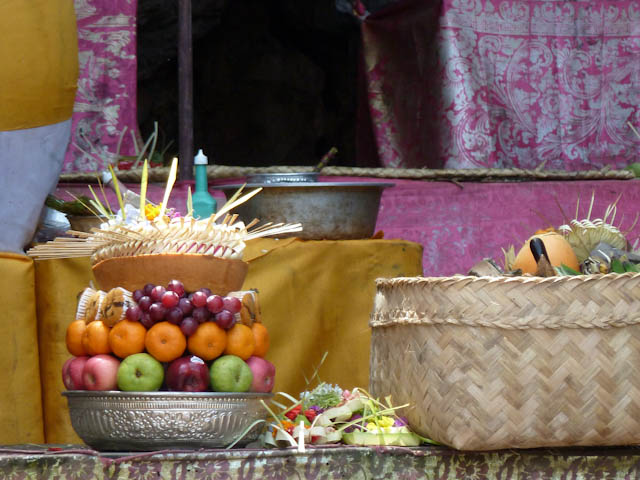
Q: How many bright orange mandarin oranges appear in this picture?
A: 7